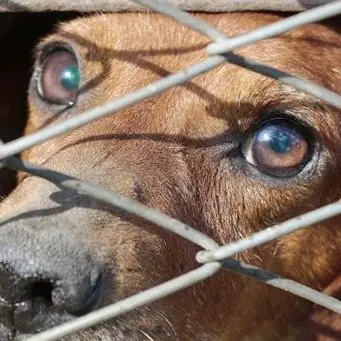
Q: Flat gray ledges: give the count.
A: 1